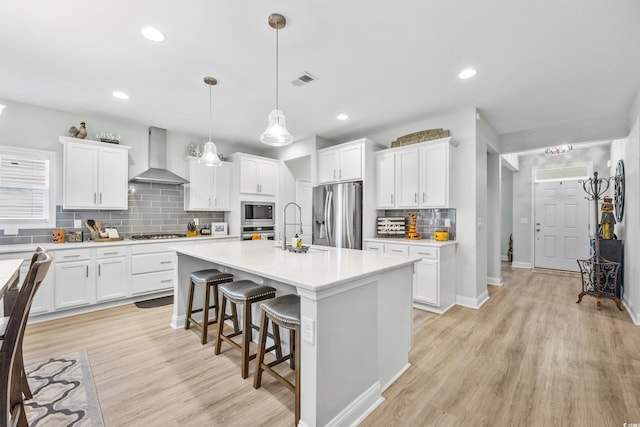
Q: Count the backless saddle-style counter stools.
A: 3